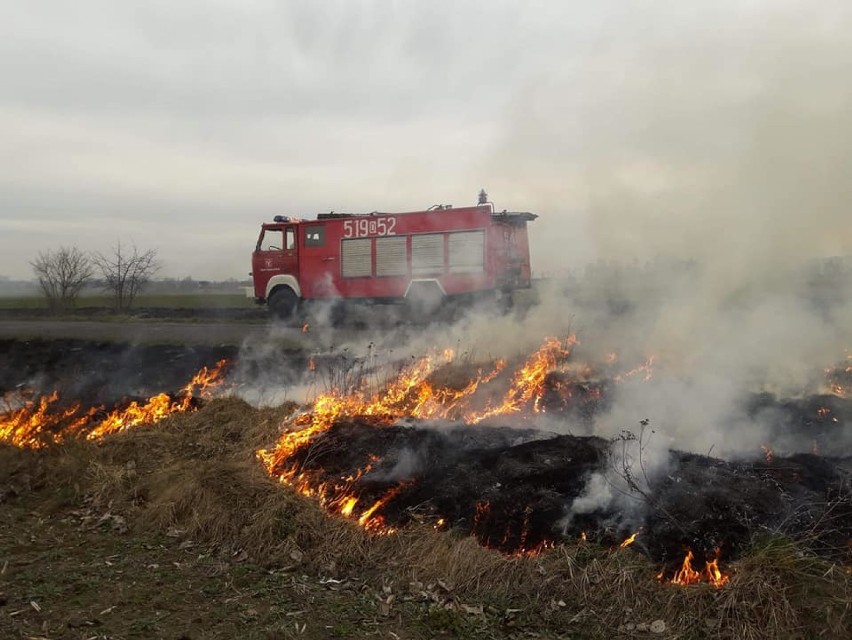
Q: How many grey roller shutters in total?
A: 4